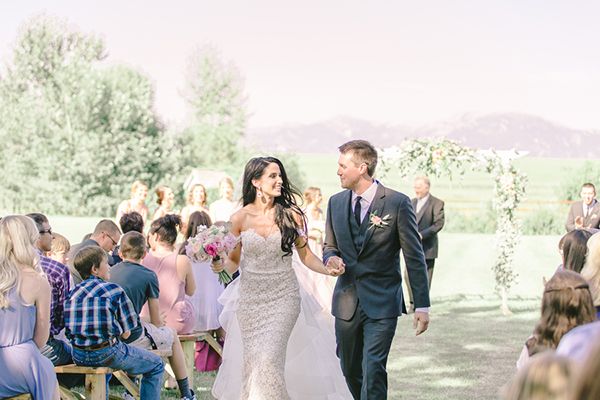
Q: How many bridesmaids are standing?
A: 5